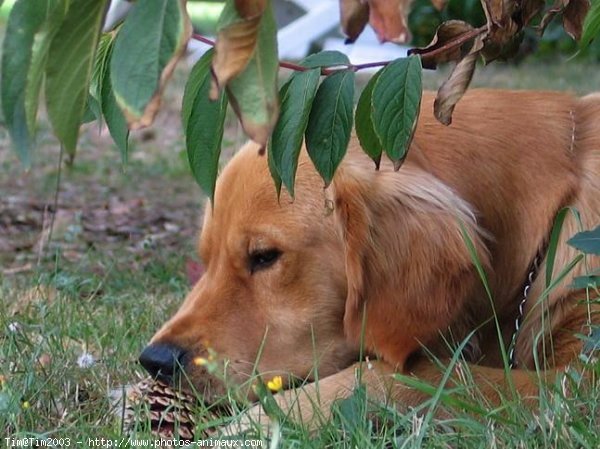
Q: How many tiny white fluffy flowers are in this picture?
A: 2